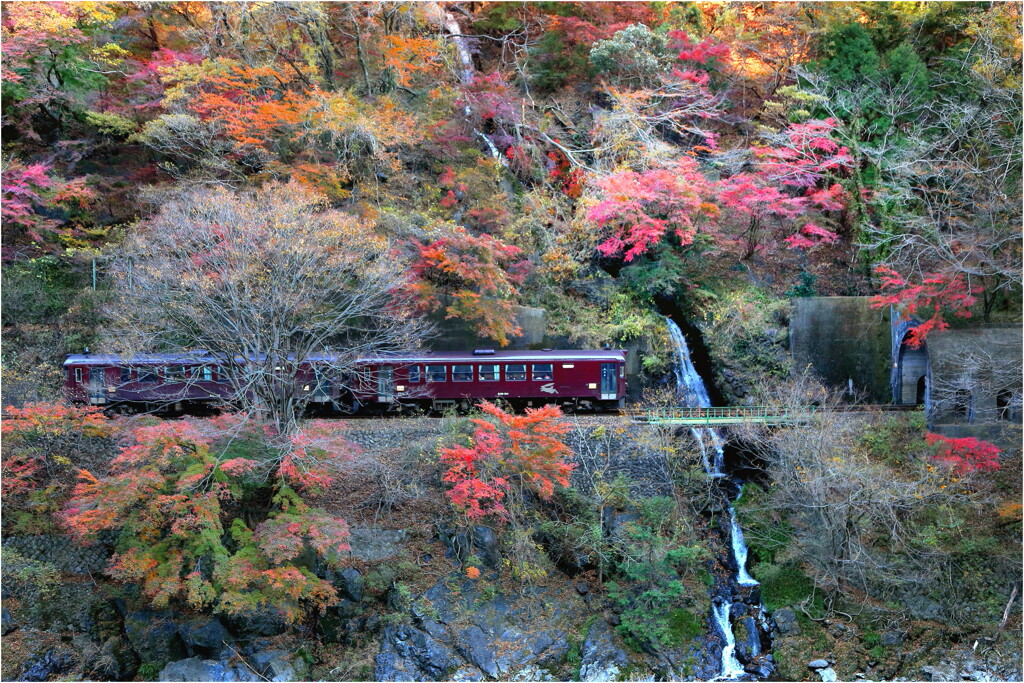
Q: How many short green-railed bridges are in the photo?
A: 1